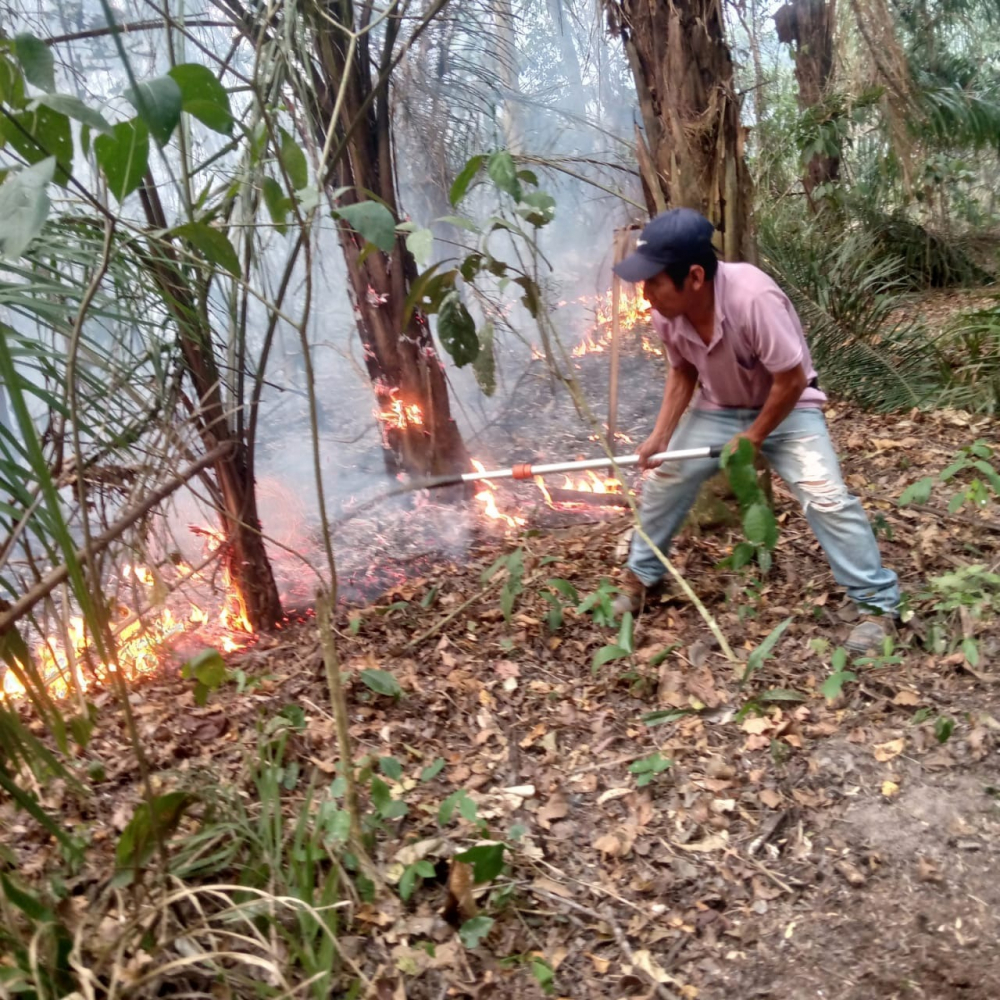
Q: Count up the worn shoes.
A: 2